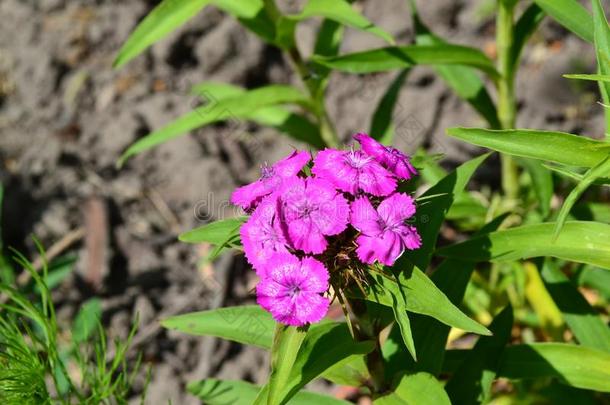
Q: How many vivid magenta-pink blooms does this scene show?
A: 7